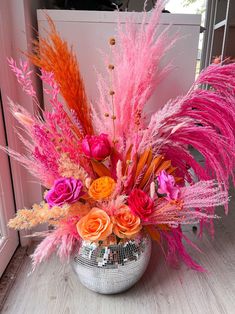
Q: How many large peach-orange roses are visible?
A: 2